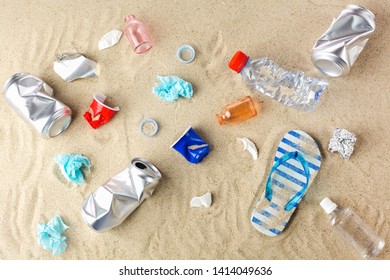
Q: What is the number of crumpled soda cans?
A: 3